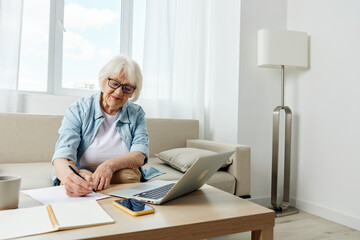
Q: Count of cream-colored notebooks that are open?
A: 1